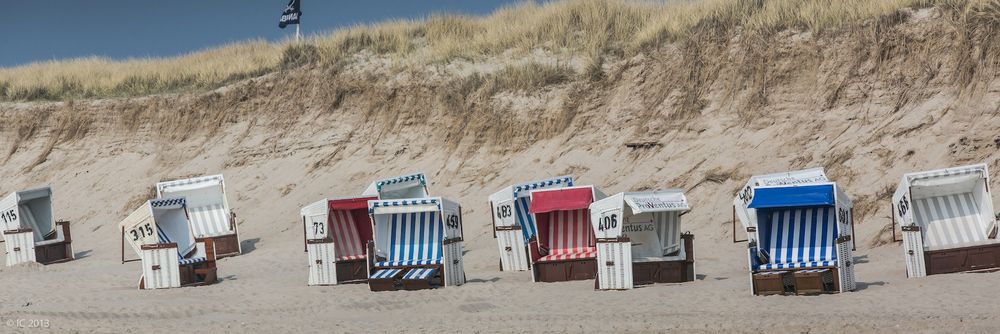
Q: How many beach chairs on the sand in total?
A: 12